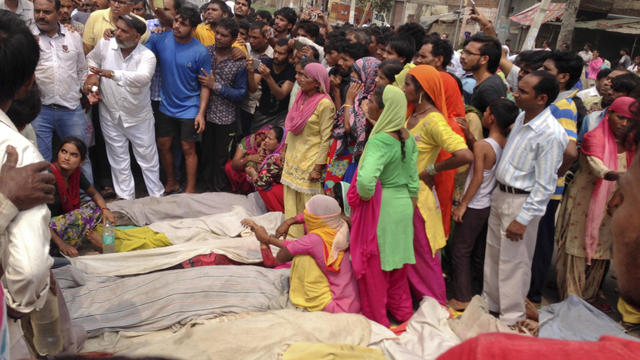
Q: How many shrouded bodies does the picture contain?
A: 5